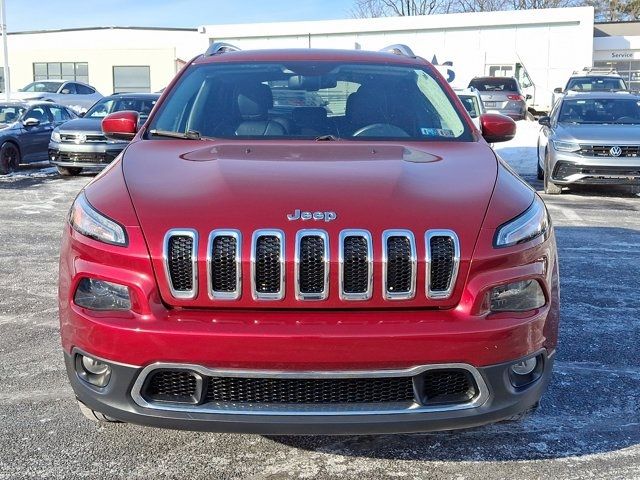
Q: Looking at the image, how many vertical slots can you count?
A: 7